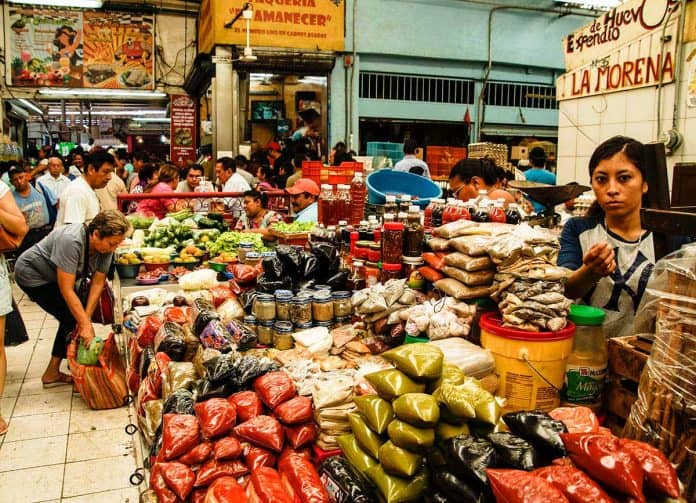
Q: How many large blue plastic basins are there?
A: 1